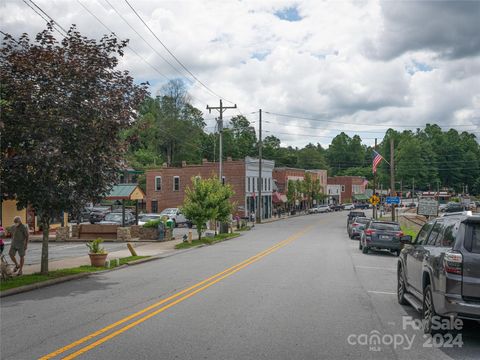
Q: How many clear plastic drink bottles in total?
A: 0